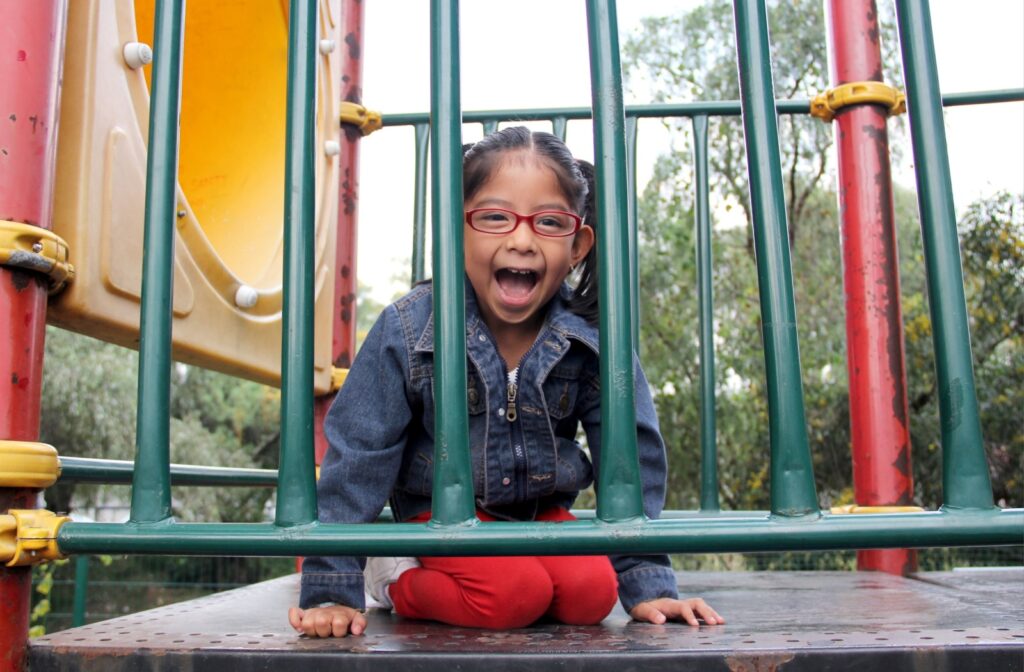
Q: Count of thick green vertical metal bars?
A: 6